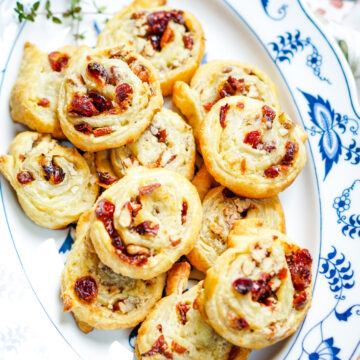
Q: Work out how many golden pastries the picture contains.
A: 12